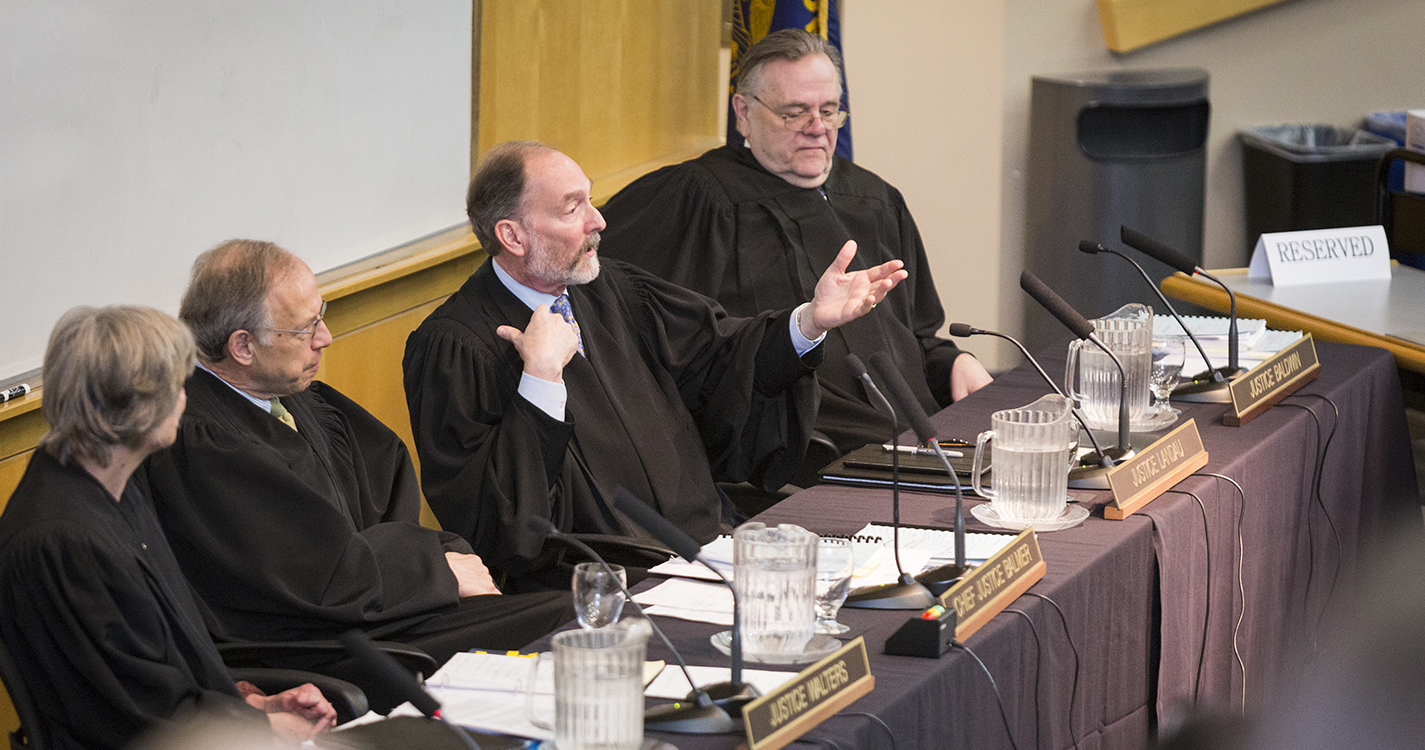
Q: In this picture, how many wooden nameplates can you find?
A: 4